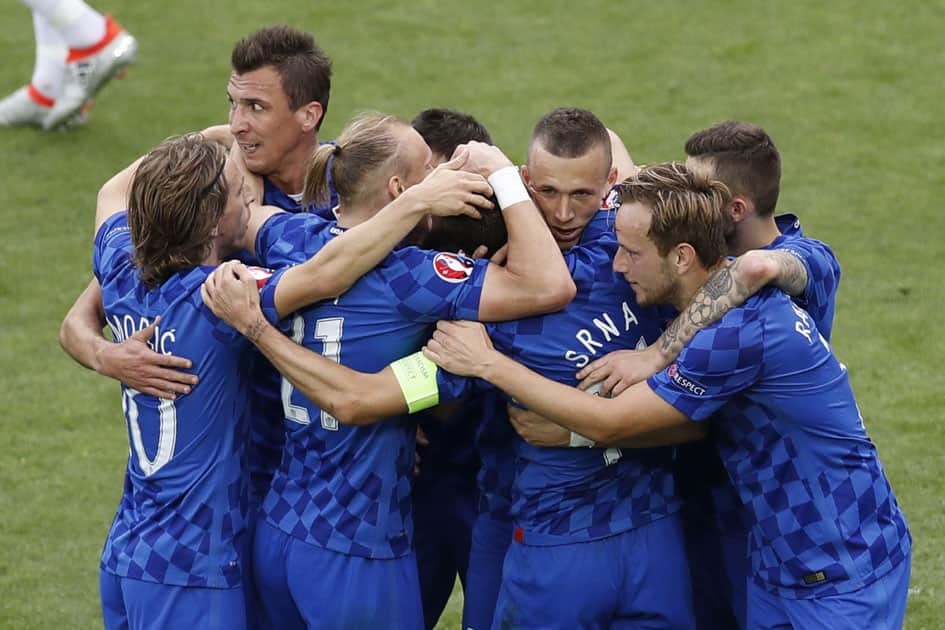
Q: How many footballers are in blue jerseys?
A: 8